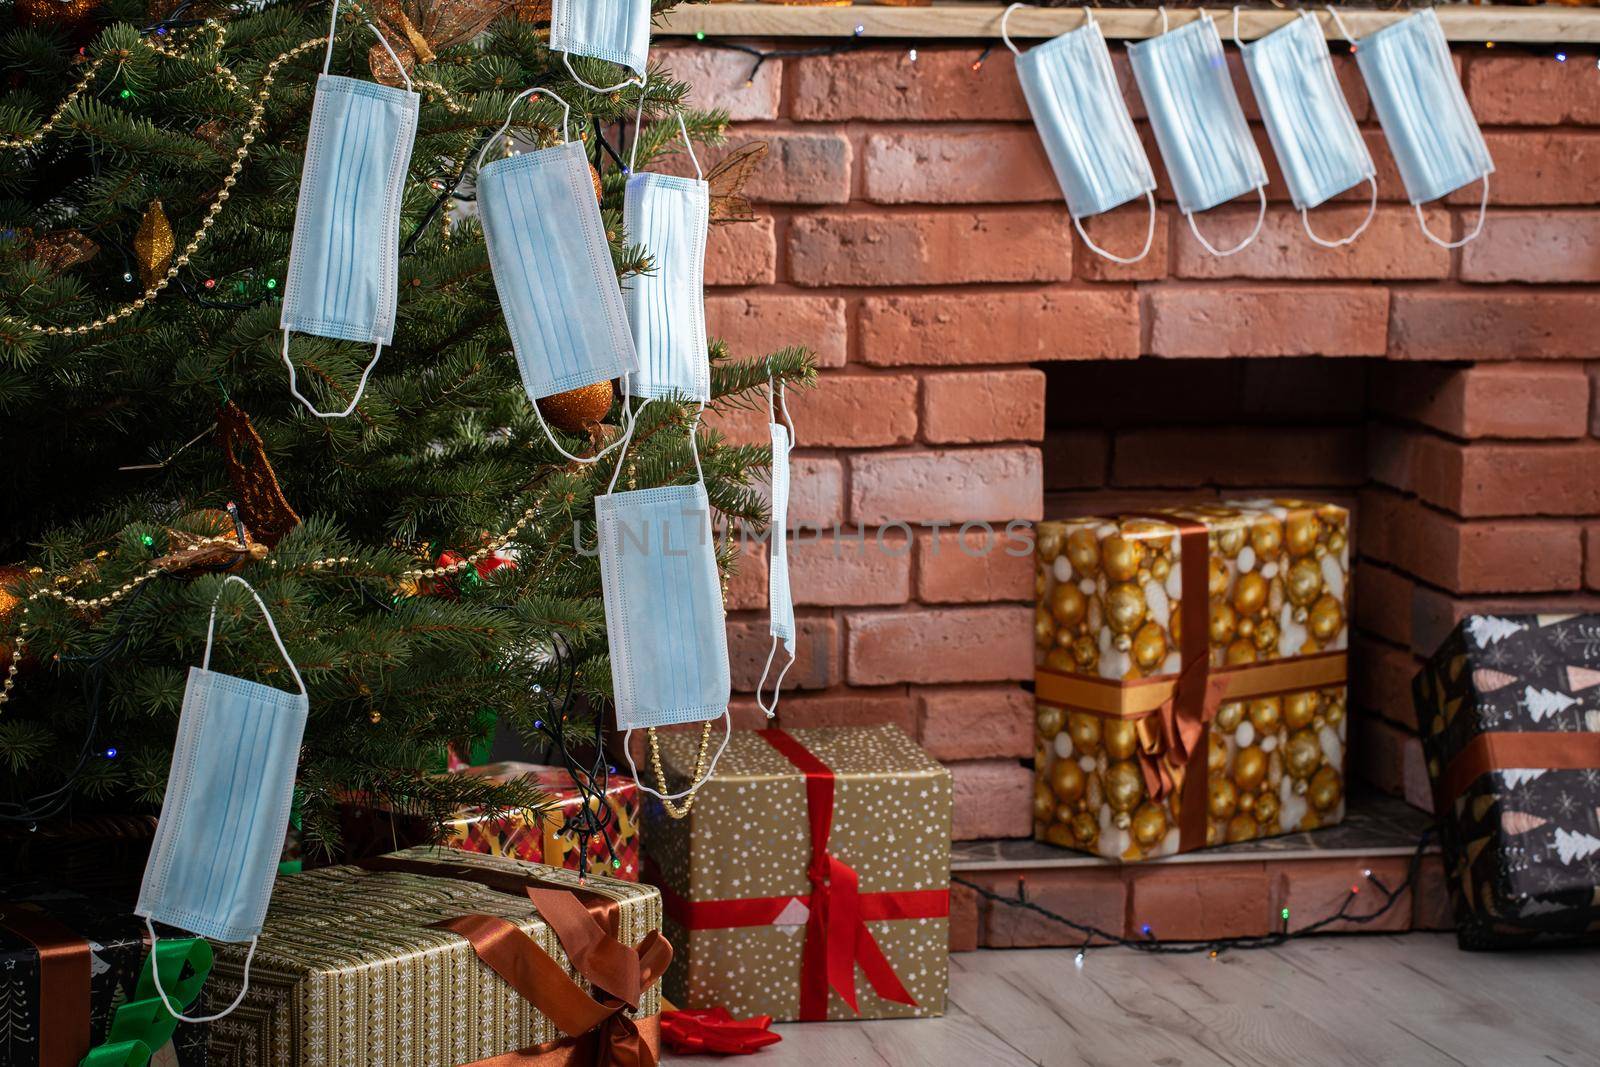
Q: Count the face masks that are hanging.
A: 11